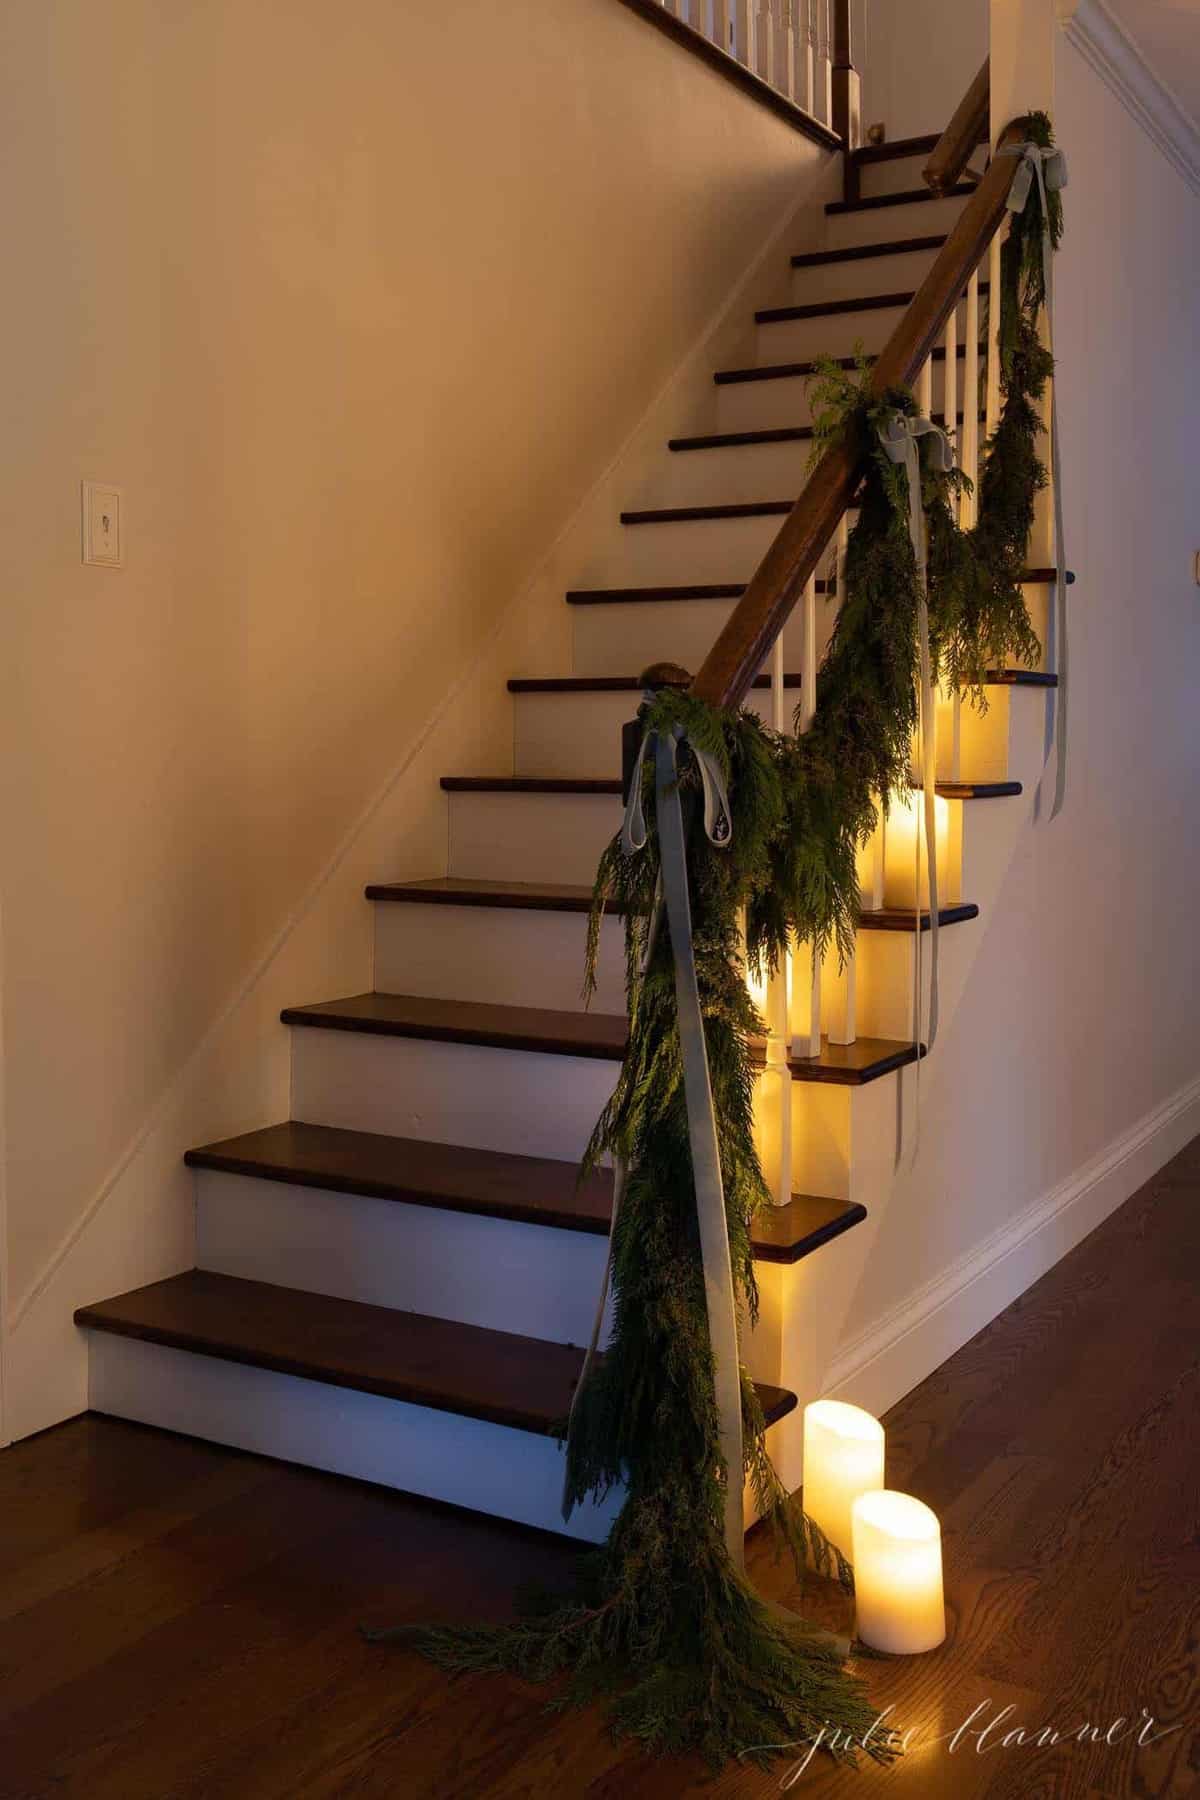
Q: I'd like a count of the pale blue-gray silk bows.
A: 3